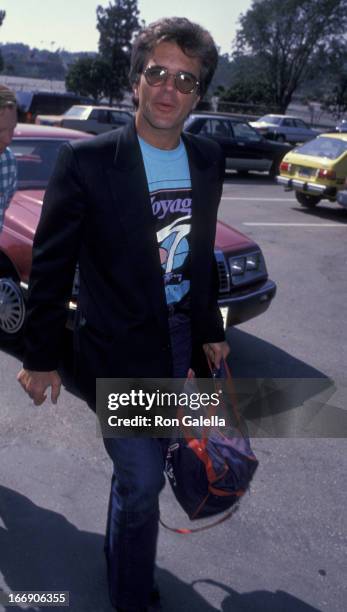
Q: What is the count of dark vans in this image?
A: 1